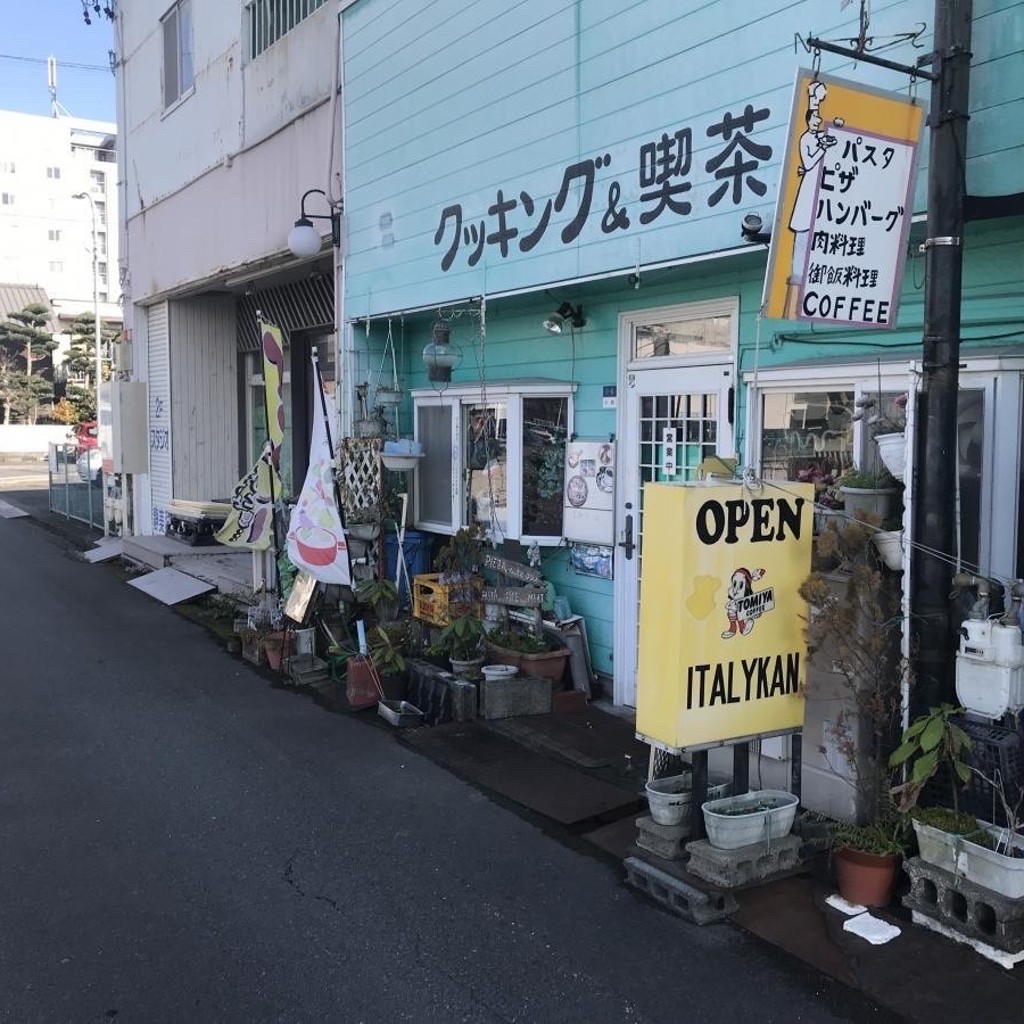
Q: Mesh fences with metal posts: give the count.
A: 1